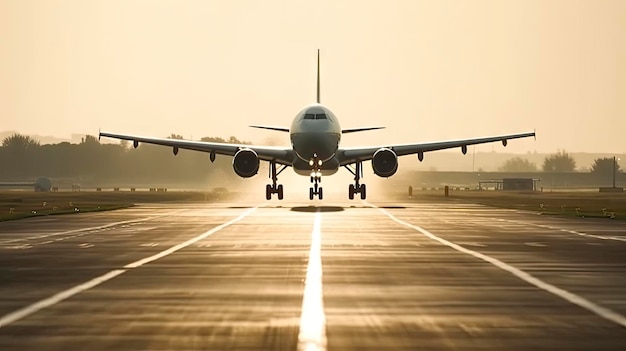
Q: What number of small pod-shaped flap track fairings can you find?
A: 6